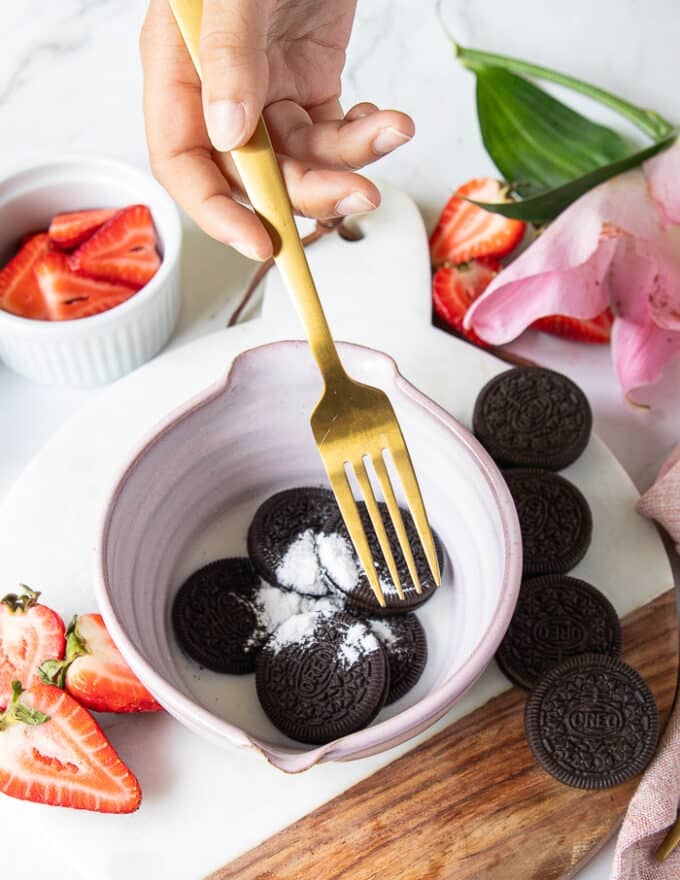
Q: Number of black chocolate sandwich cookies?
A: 9